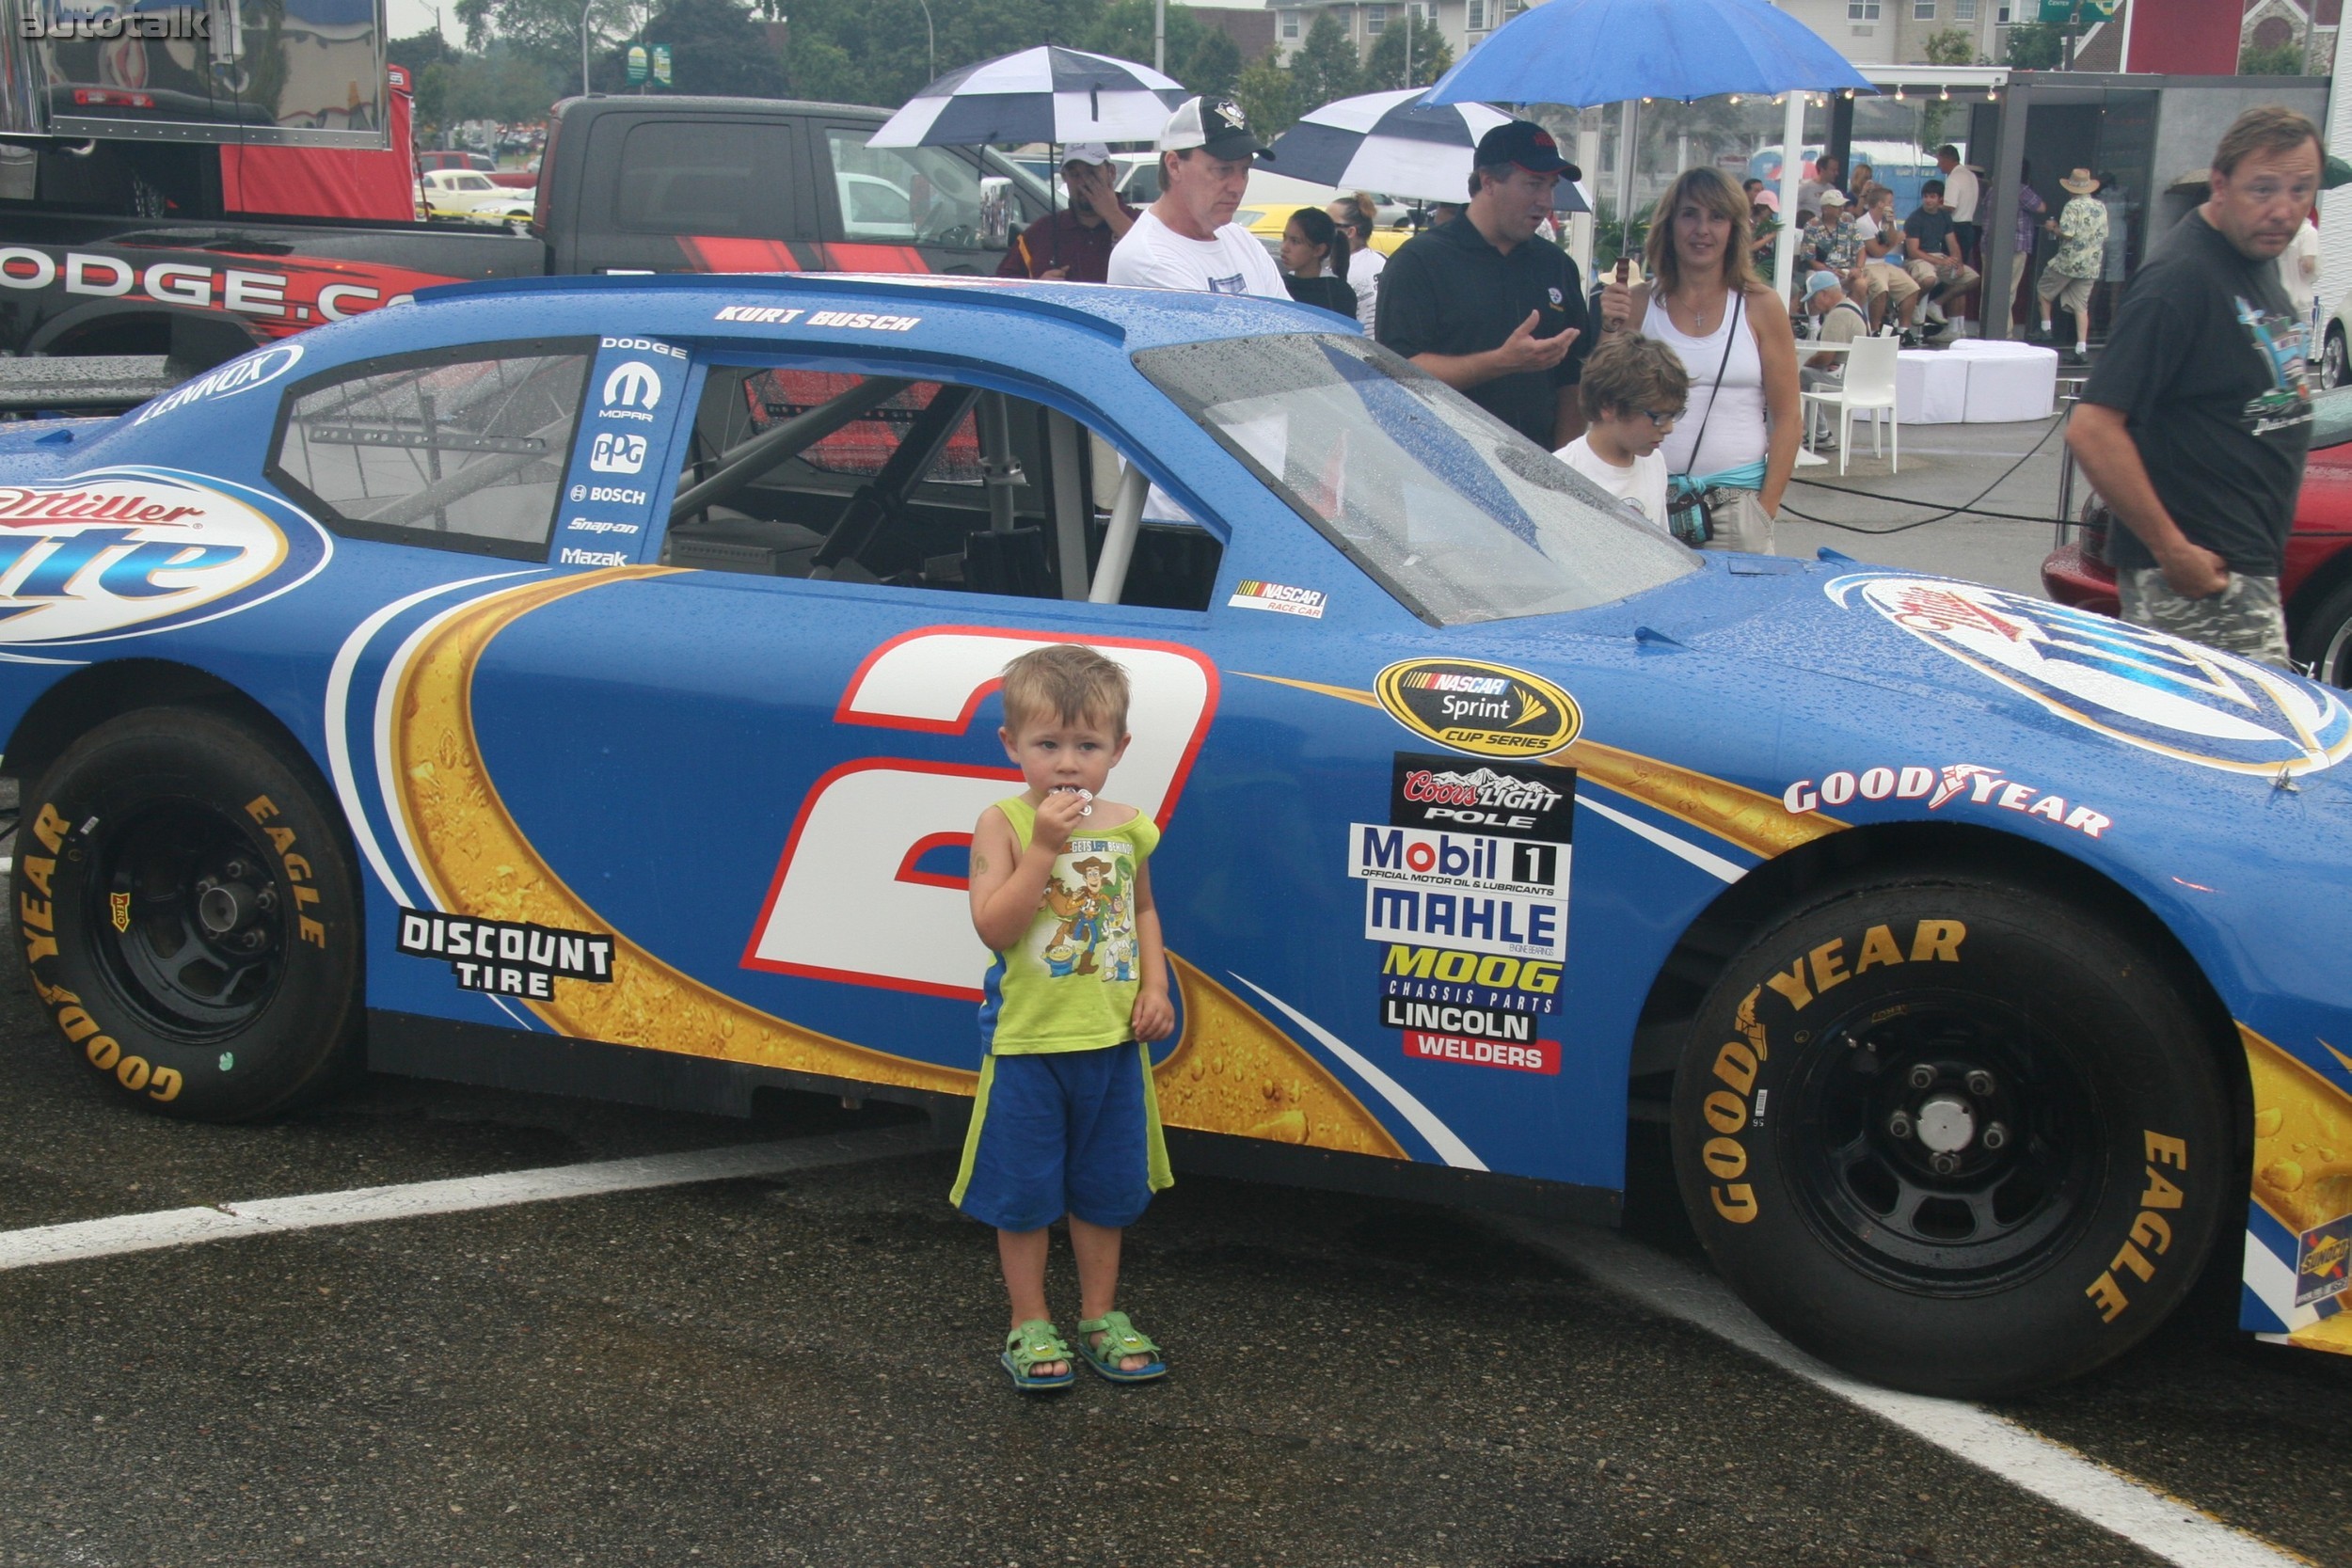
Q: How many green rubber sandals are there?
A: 2